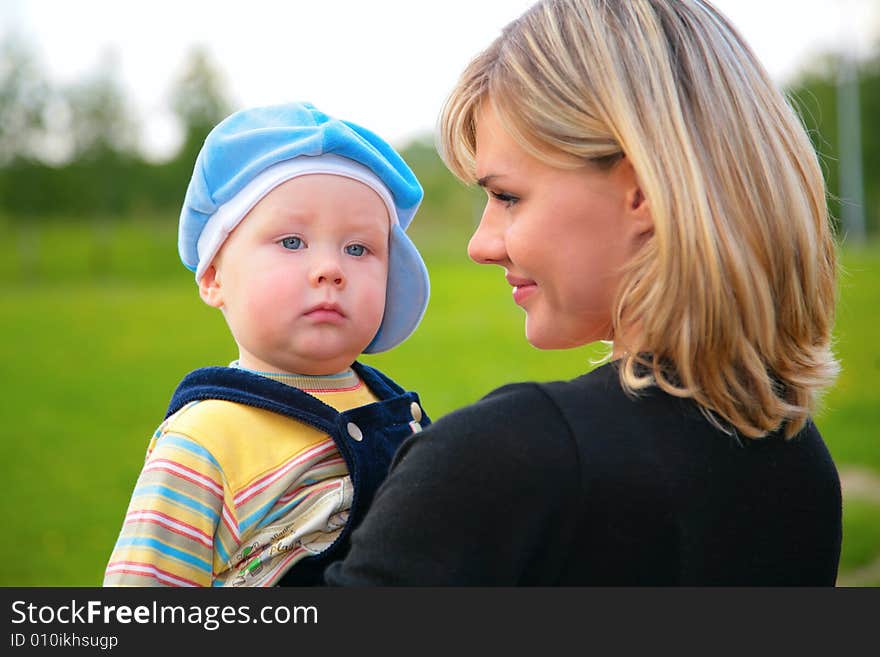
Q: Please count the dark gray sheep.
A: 0